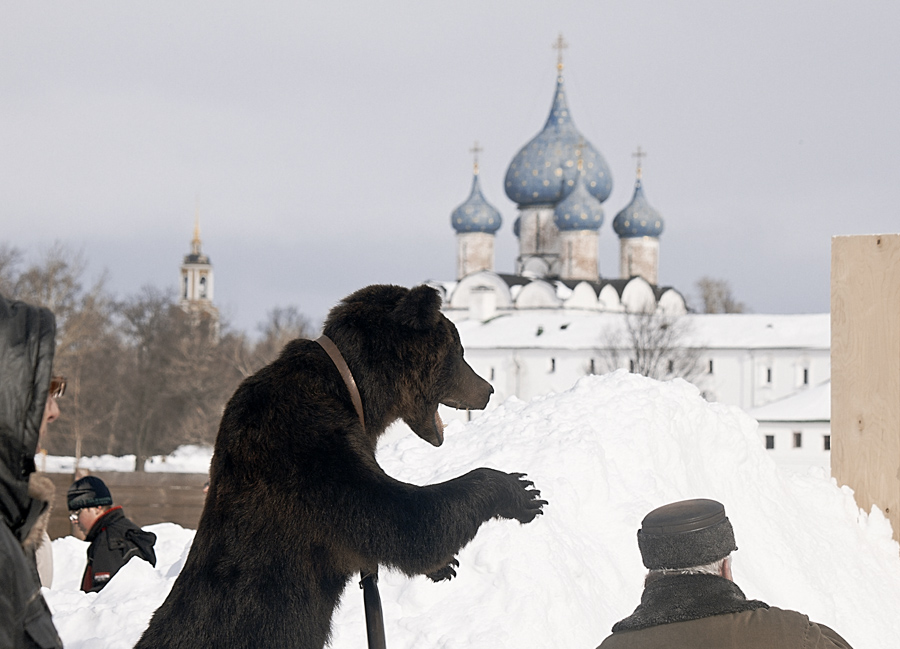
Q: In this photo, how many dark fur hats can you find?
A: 1